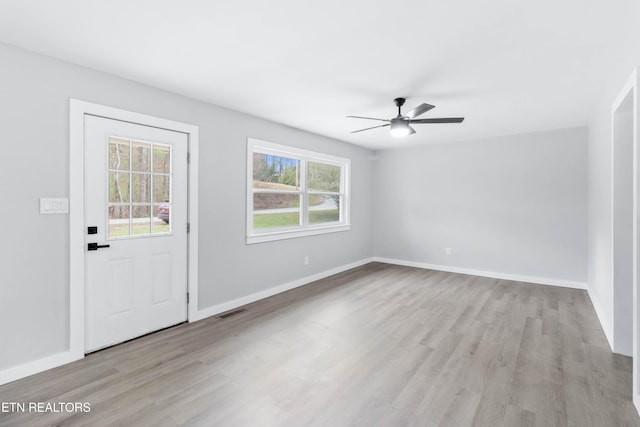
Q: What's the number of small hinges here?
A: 3